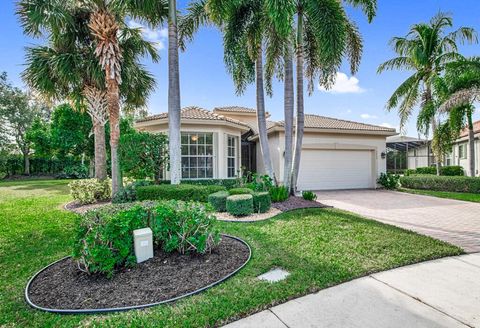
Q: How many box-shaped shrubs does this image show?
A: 4